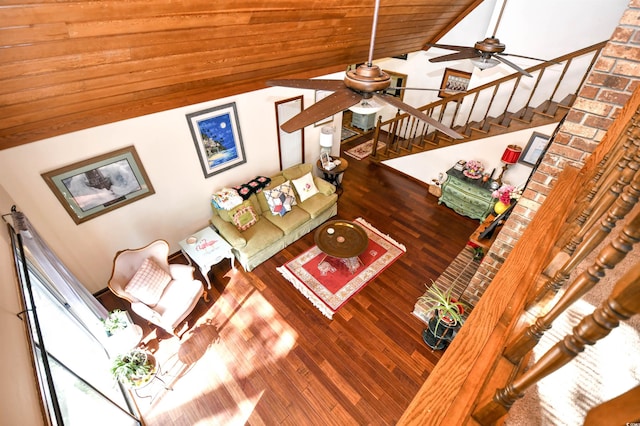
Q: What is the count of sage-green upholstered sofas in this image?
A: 1